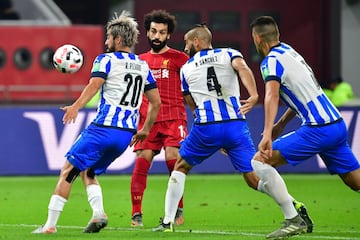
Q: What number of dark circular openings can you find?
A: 3